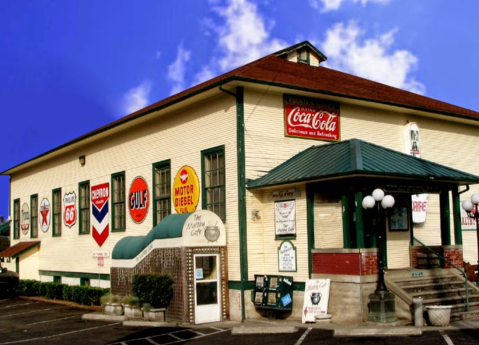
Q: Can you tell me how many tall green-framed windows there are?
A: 7